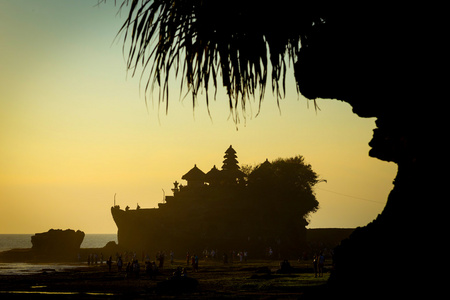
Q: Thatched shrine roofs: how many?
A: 4